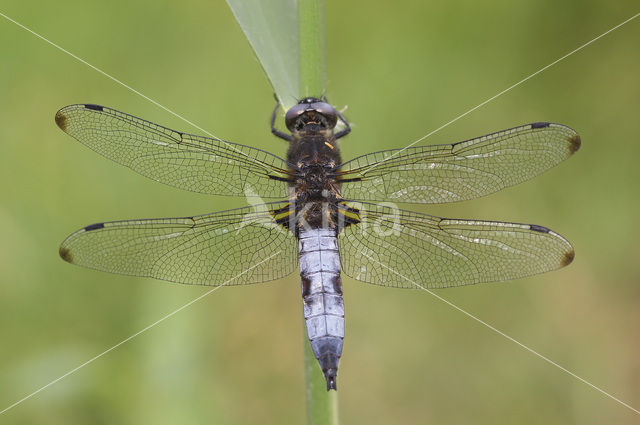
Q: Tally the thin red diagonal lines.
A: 0